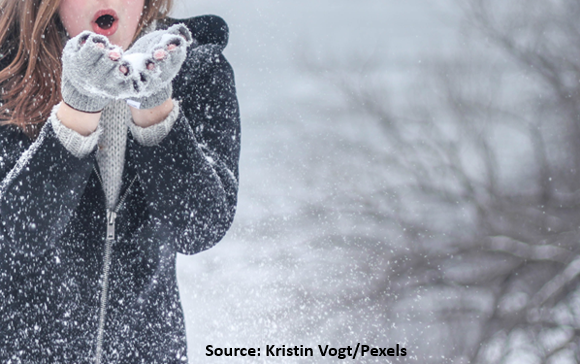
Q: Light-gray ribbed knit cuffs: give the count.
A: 2